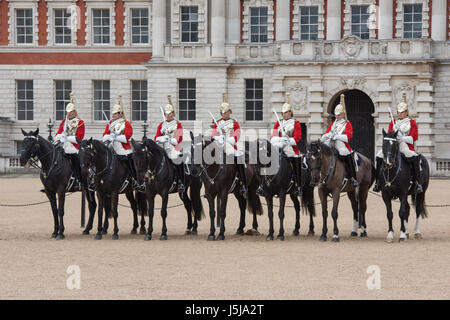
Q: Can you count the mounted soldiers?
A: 7